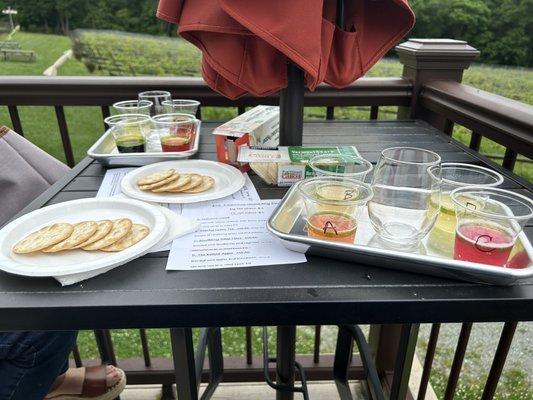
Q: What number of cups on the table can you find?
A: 10